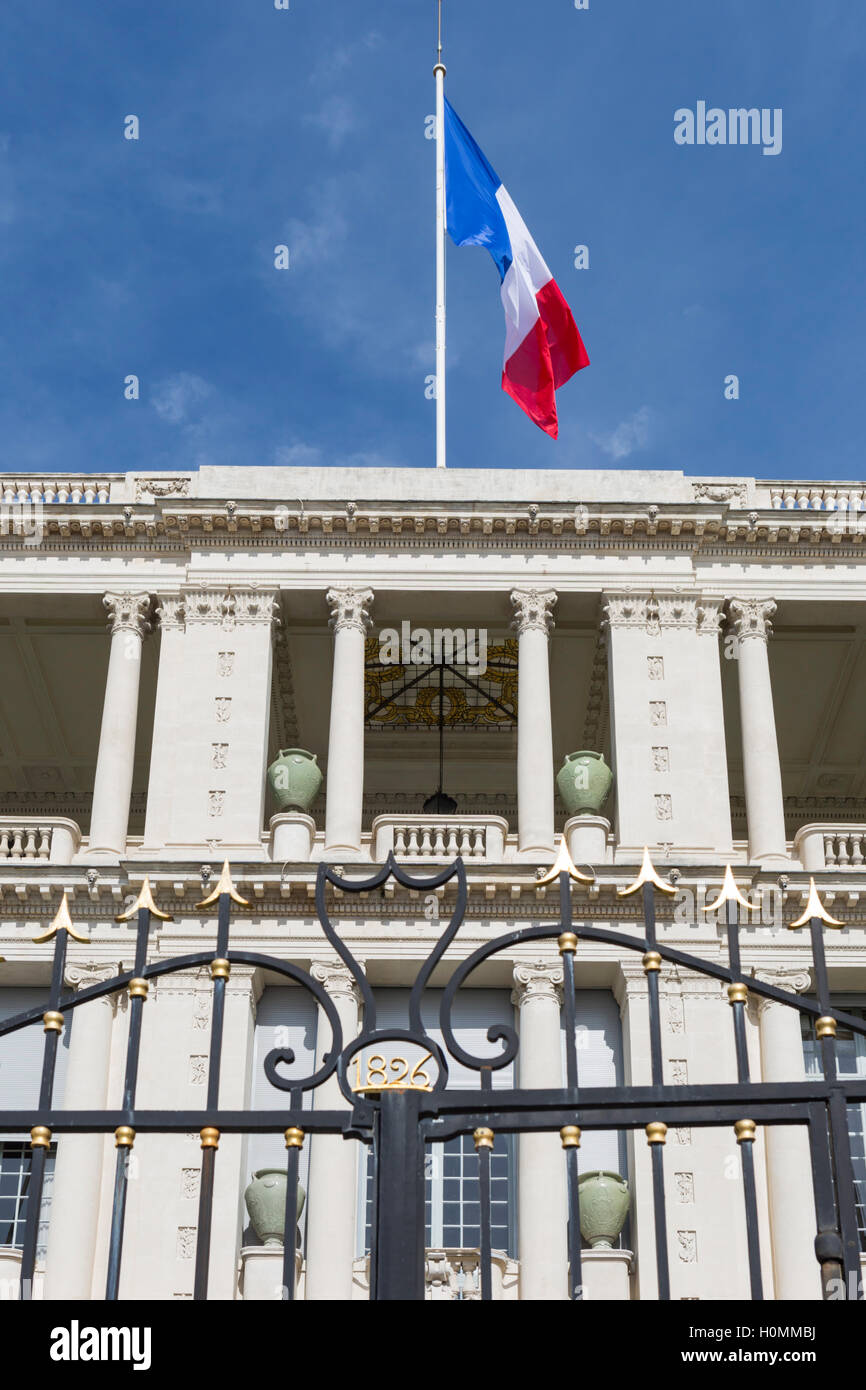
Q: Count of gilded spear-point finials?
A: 7